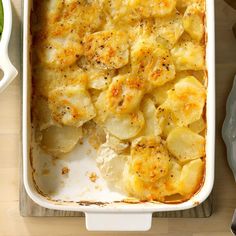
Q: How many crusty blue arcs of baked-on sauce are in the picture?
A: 0